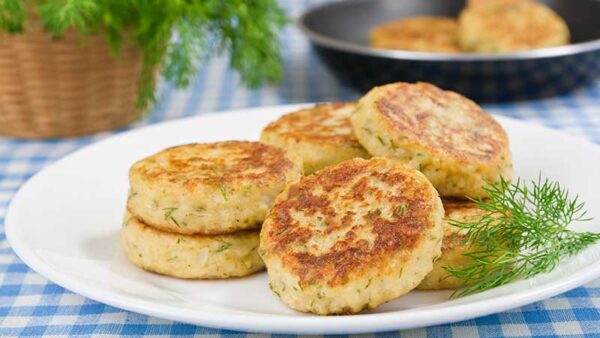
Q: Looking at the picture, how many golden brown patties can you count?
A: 8